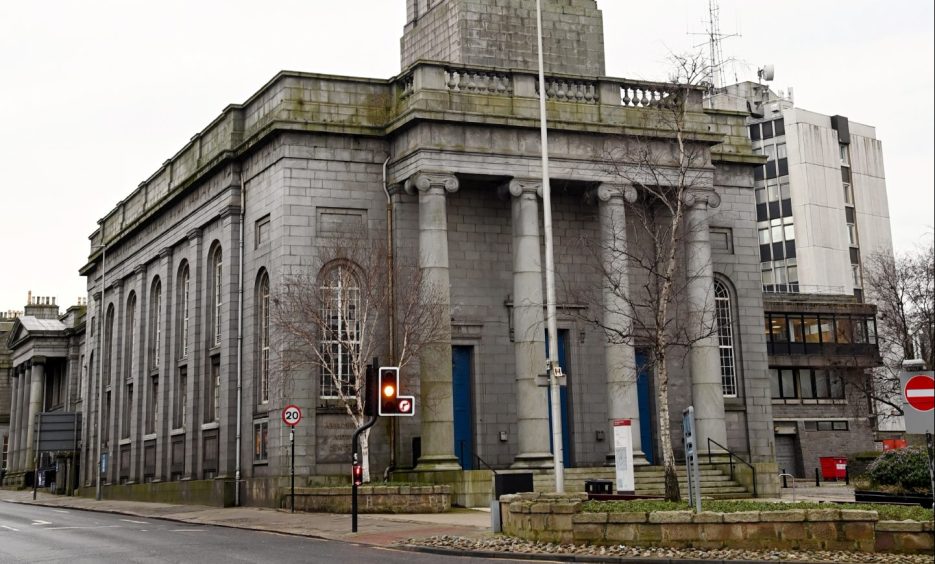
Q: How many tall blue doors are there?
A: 3